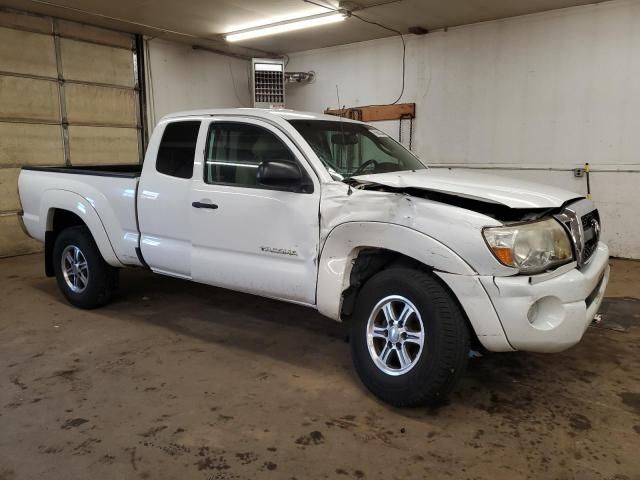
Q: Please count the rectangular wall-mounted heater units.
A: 1